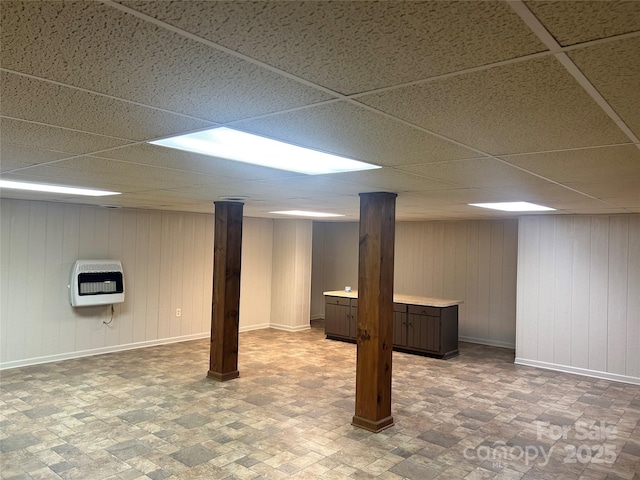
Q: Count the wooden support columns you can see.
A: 2